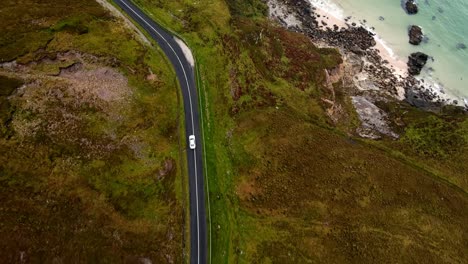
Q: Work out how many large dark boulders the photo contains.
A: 3